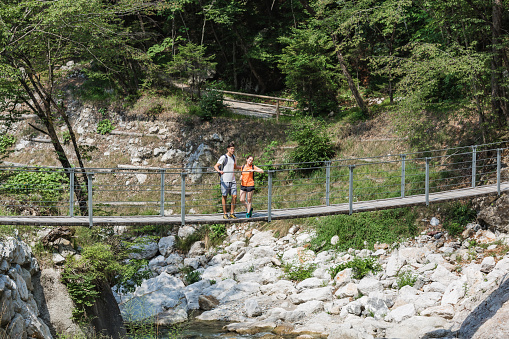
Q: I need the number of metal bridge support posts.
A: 11